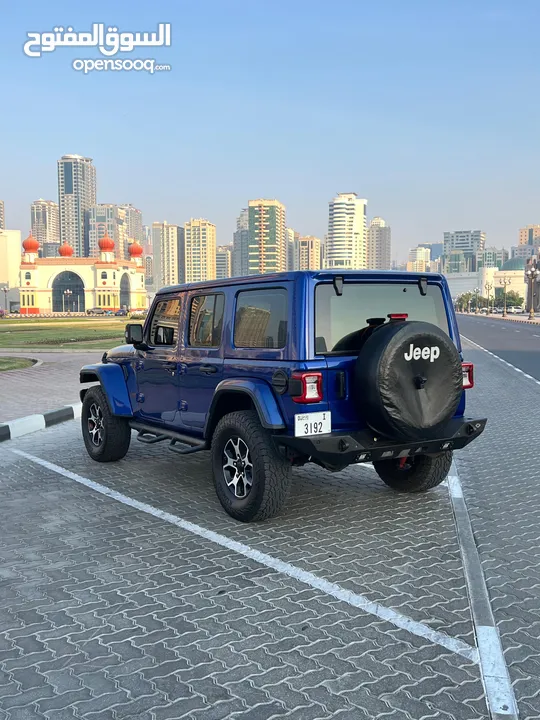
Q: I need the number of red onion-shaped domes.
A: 4